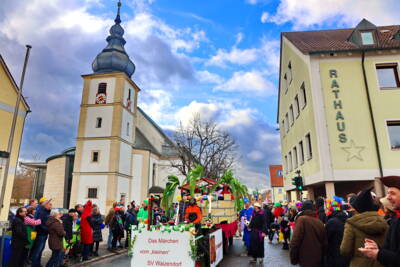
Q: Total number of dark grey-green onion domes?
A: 1